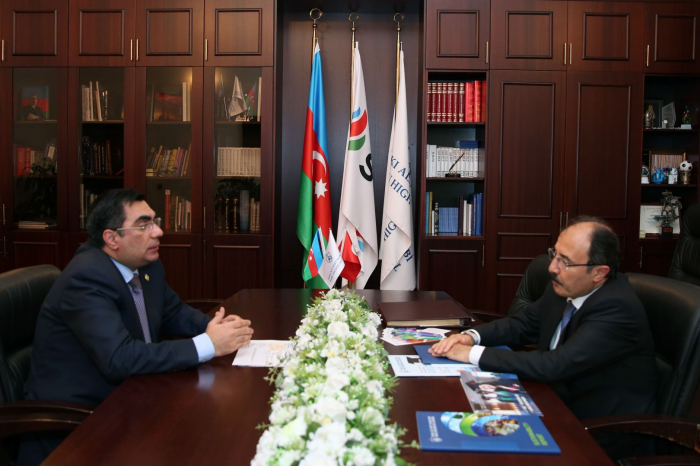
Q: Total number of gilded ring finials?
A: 3